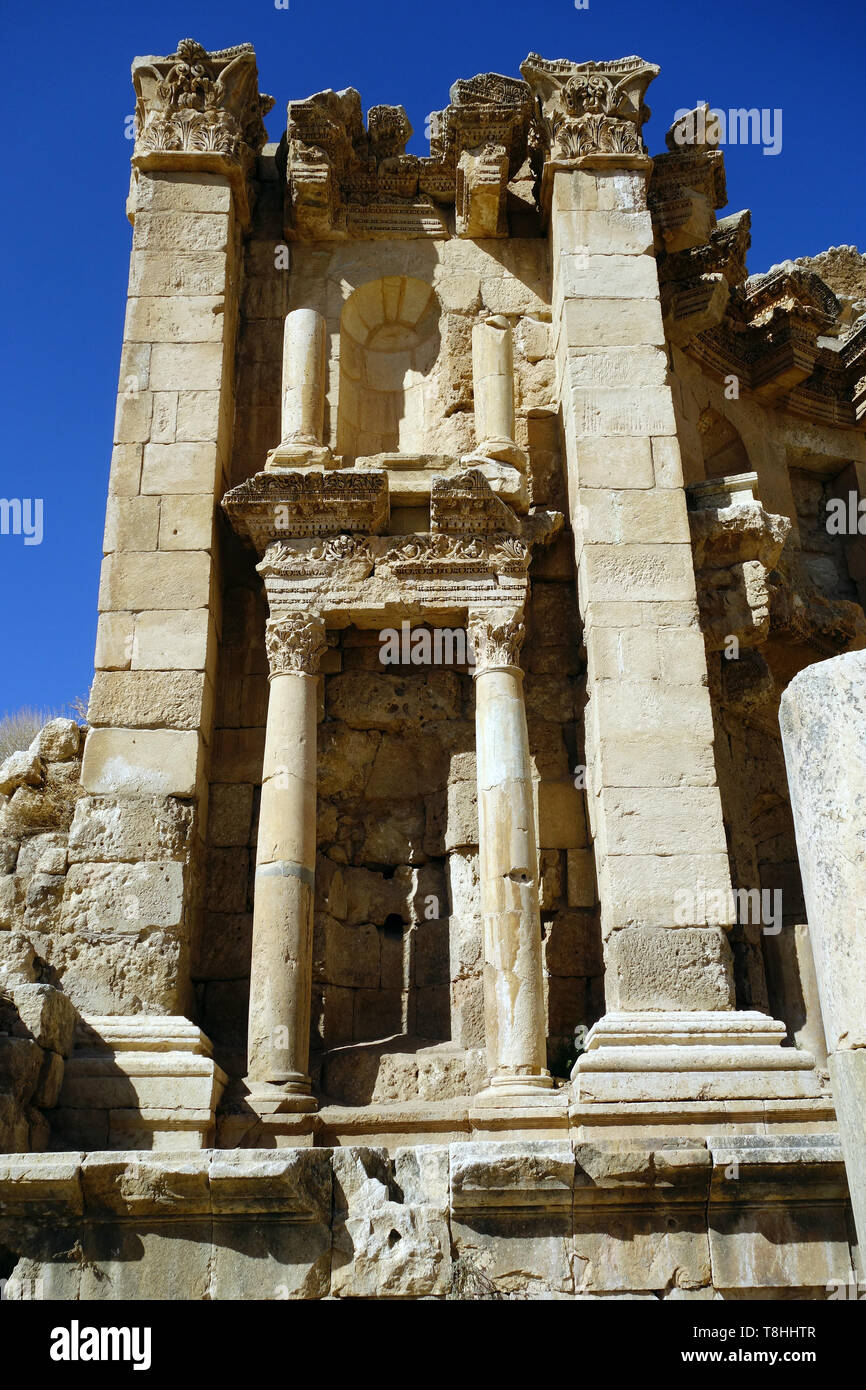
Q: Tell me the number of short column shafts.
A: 2